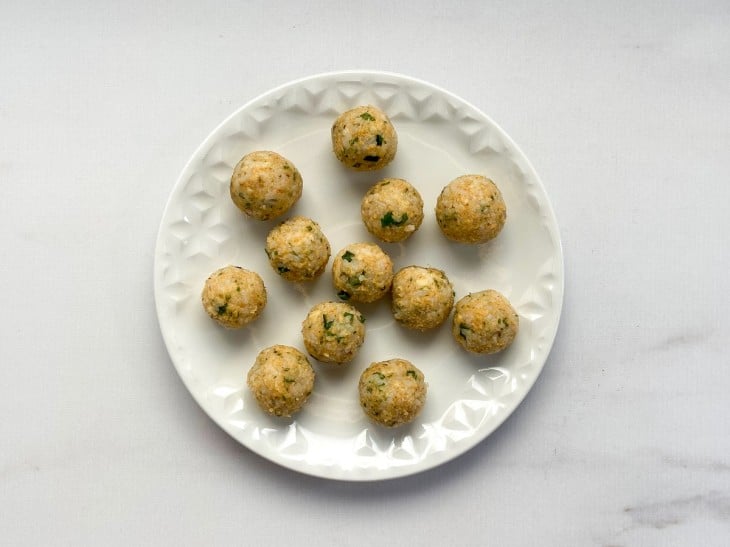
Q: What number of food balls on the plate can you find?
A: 12